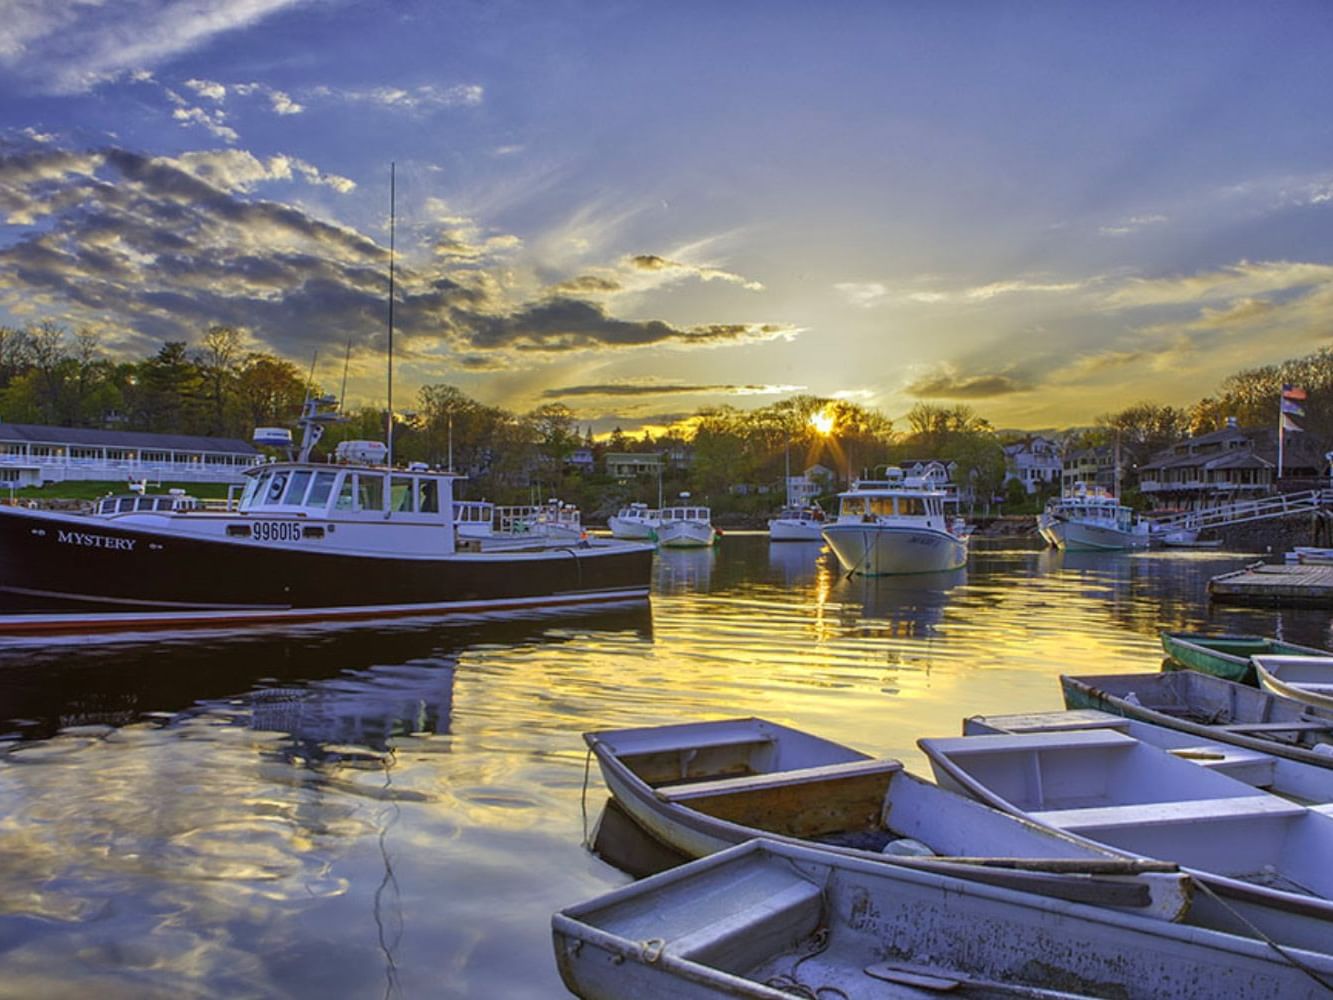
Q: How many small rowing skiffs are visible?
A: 7